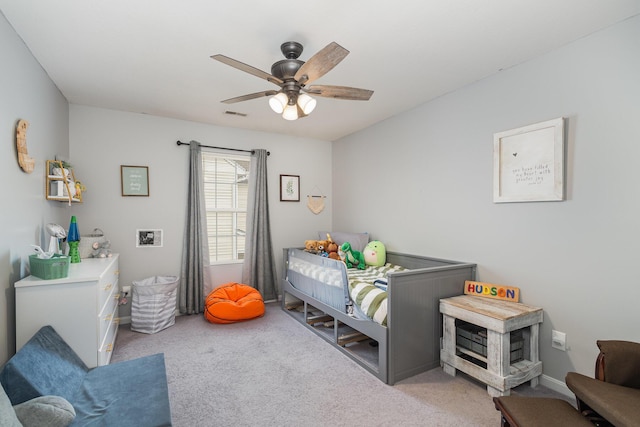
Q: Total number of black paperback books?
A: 0